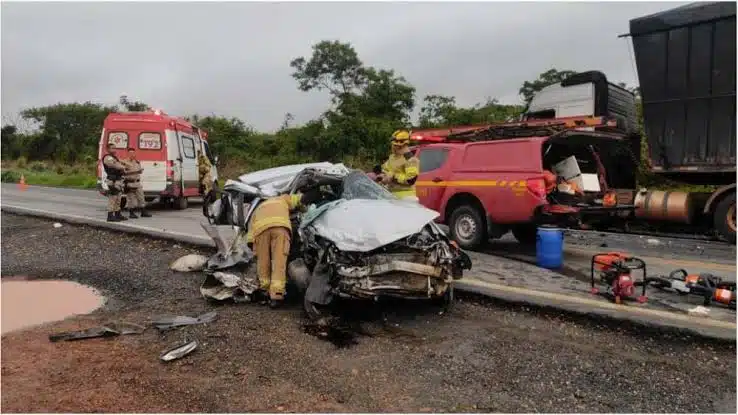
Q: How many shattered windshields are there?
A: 1